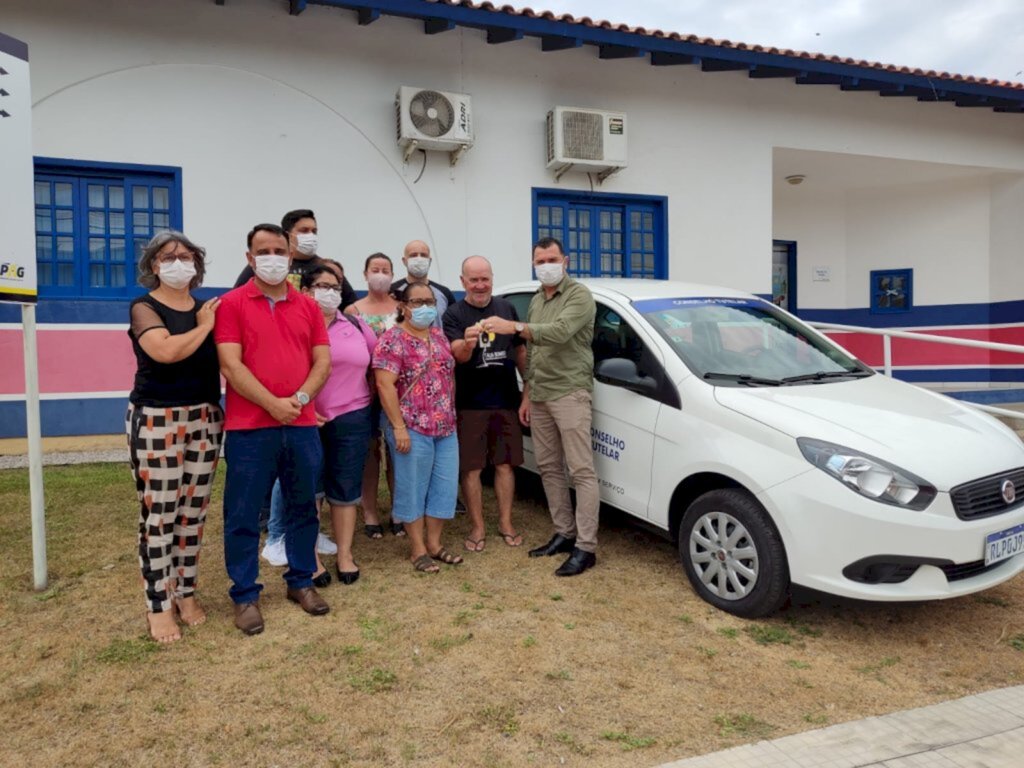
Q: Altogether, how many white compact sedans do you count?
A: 1